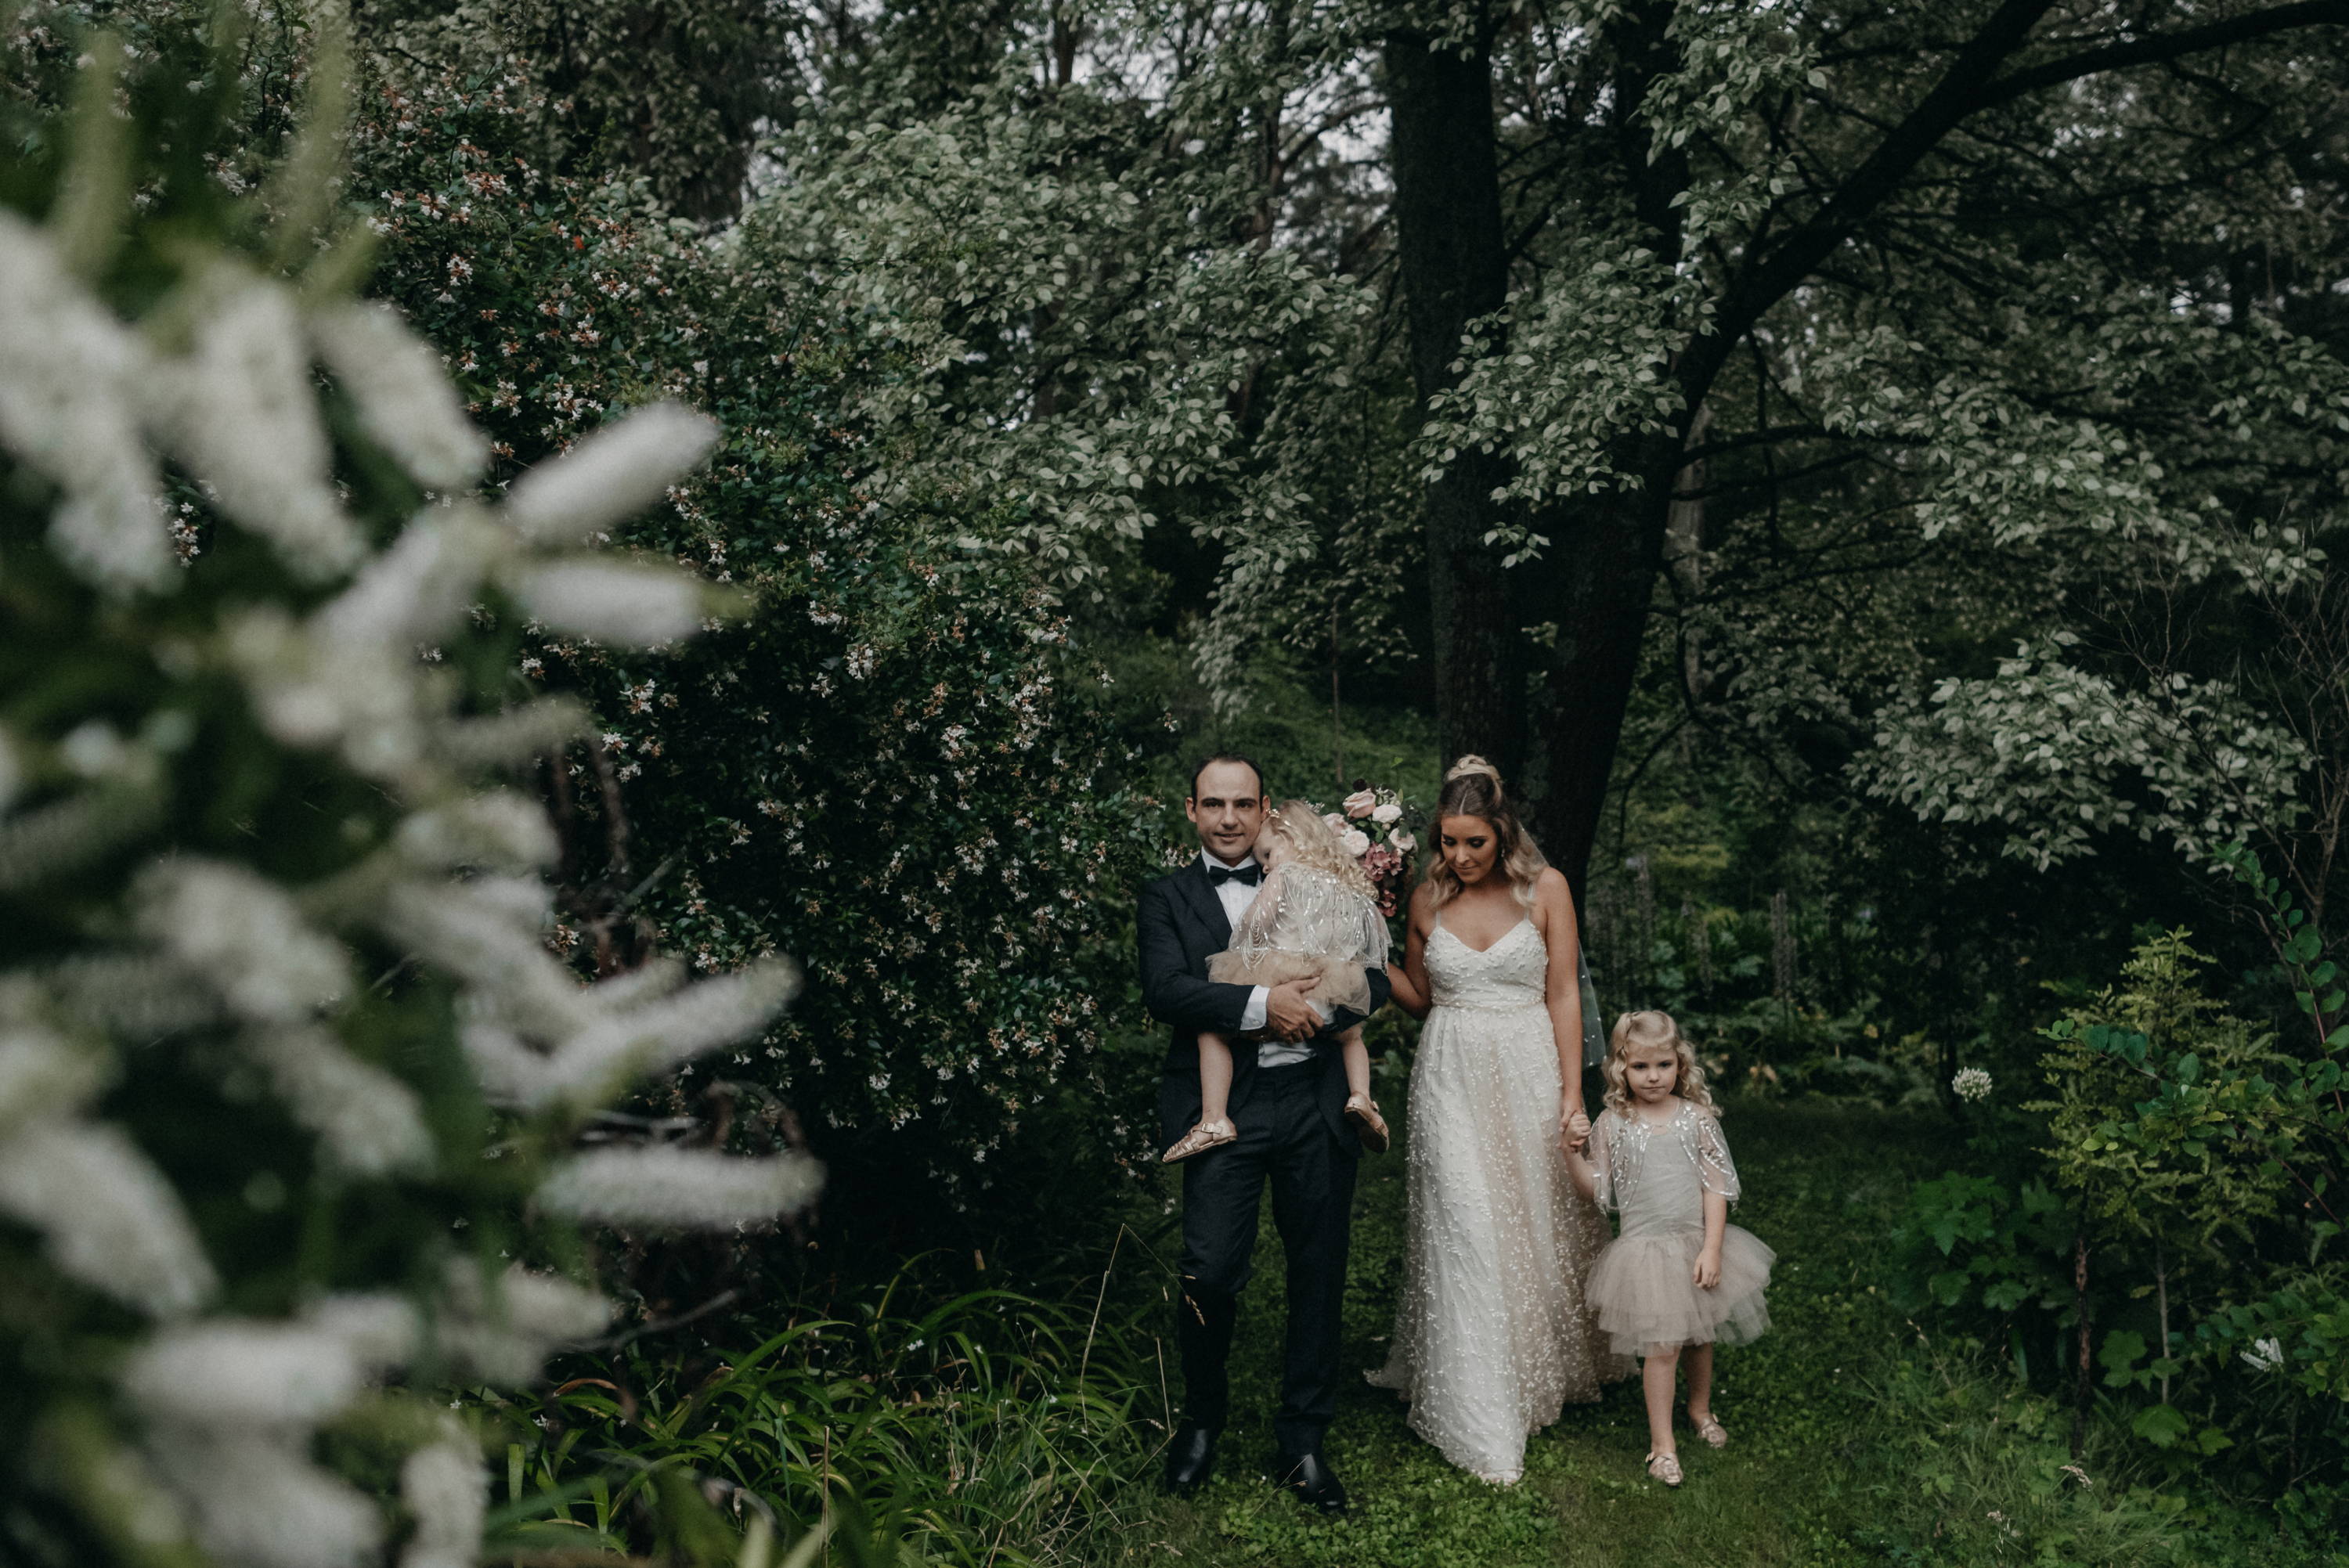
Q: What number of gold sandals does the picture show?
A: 4